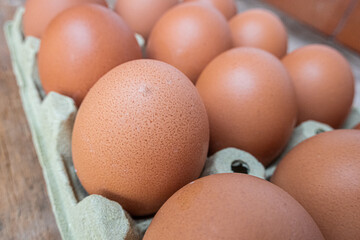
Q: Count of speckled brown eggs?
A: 1